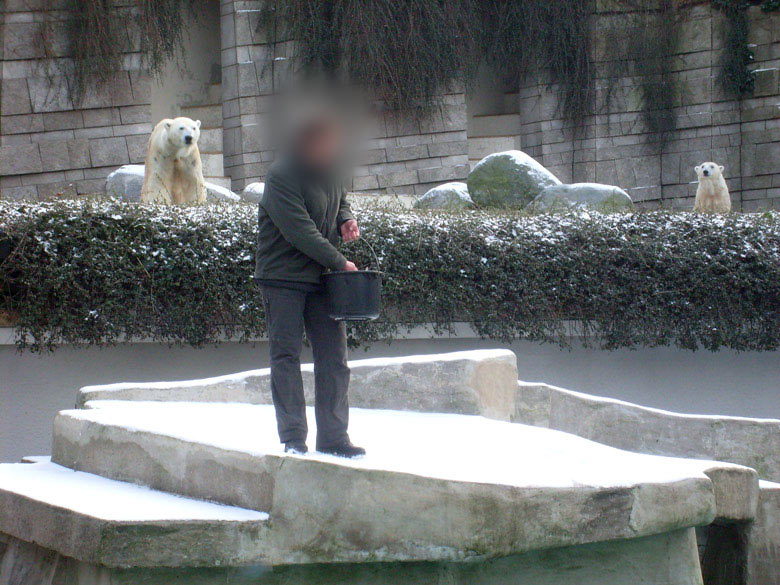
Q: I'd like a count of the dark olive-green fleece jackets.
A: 1